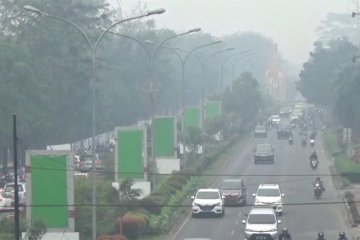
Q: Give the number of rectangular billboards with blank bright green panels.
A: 5